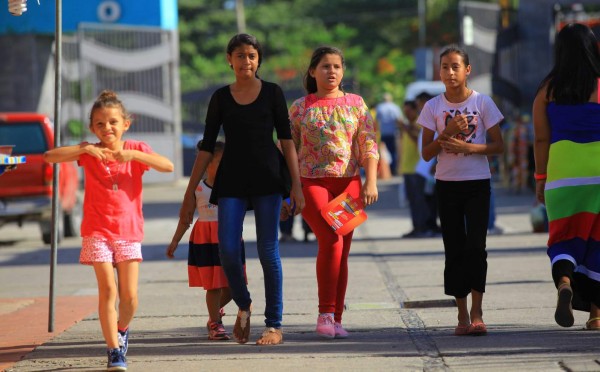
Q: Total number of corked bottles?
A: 0